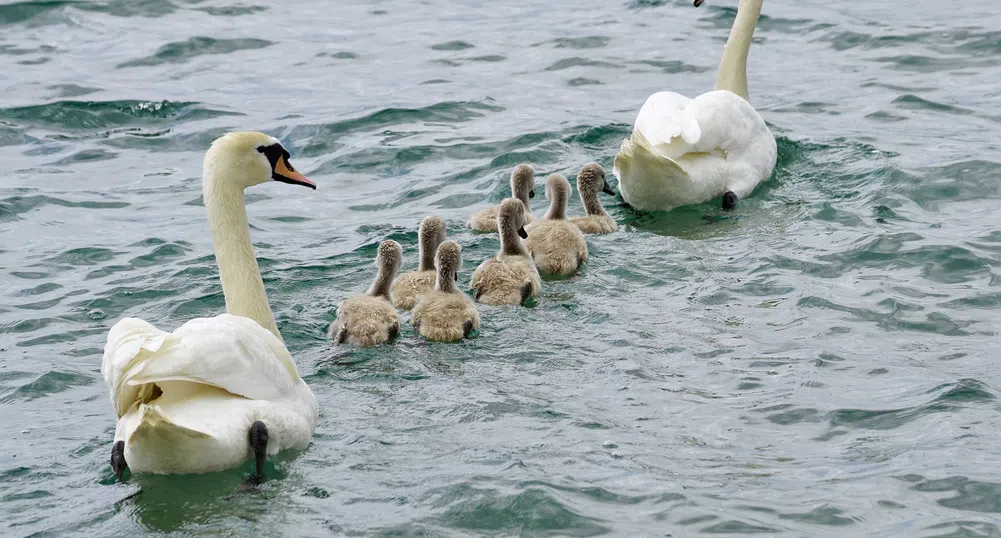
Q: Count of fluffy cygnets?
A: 7